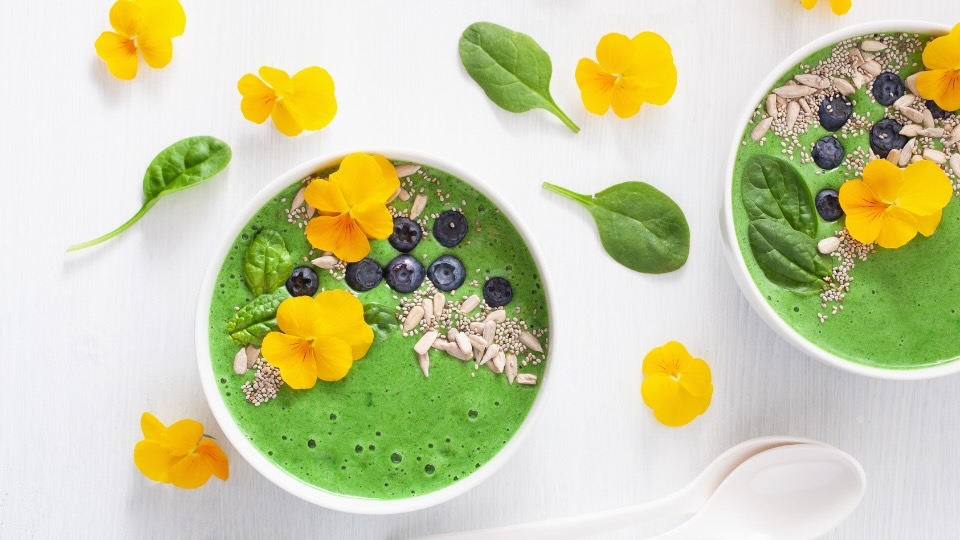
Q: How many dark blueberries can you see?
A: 13